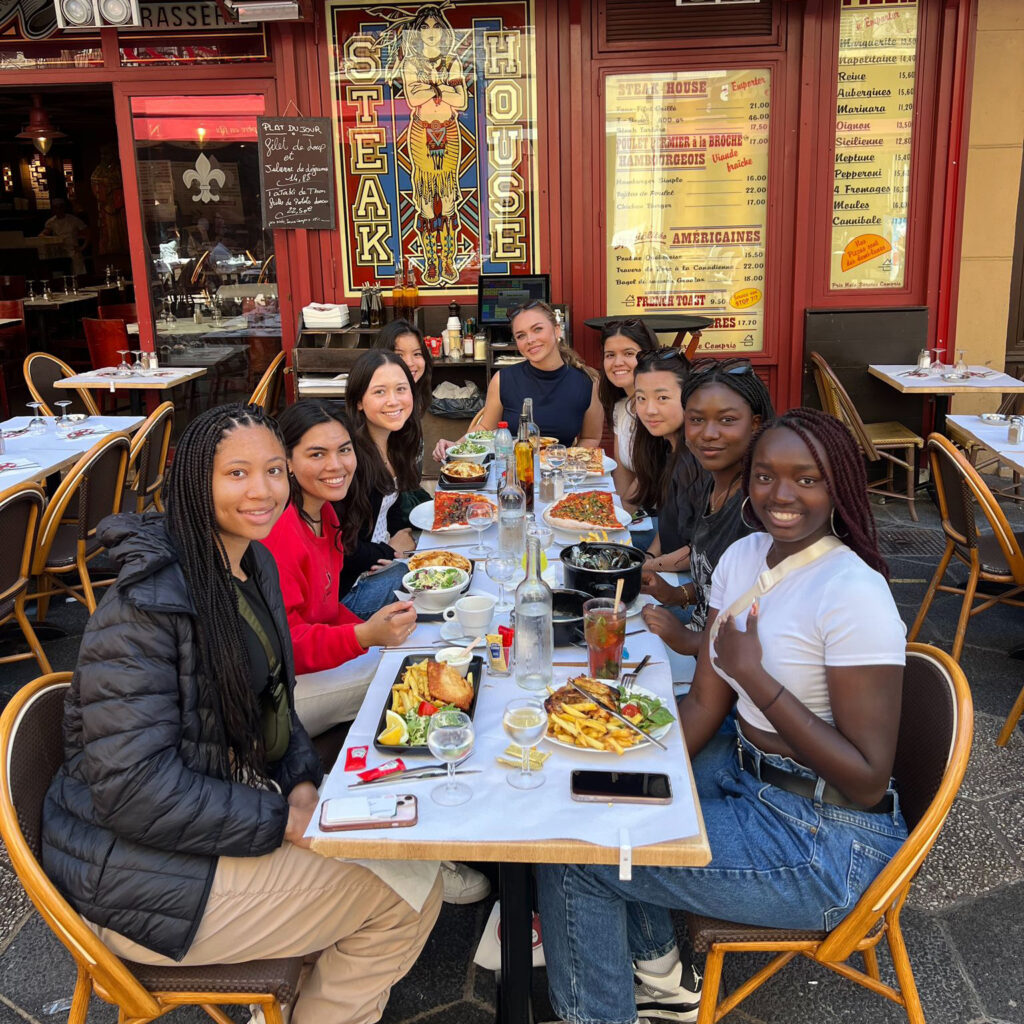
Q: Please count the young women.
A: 9